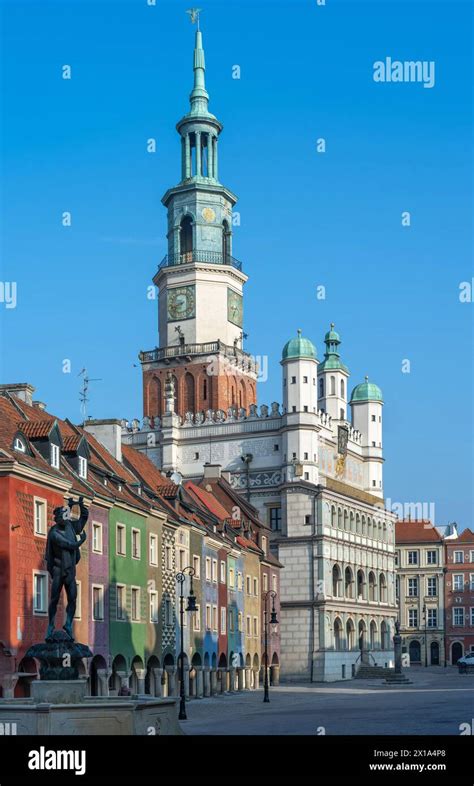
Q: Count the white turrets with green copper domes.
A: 3